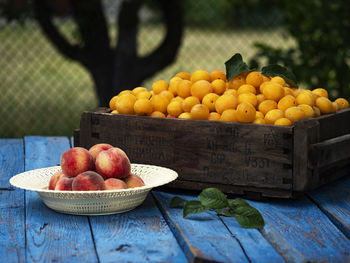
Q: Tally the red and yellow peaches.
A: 8